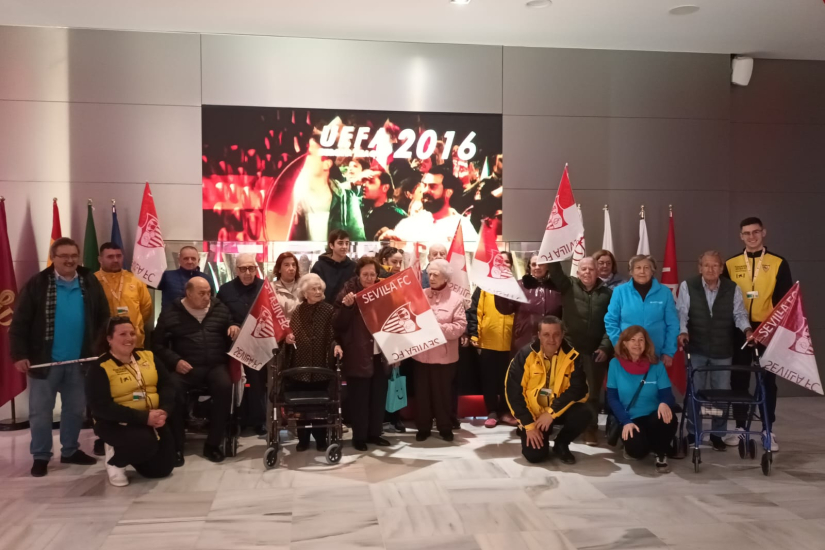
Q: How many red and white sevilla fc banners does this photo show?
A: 7